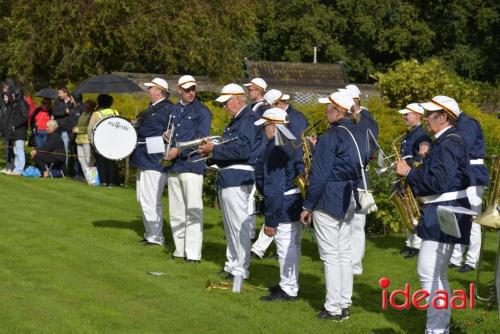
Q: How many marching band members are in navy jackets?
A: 11